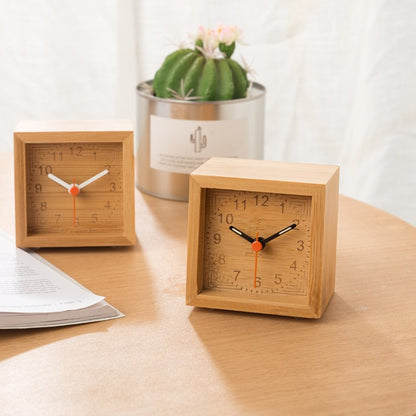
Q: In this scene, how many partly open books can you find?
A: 1